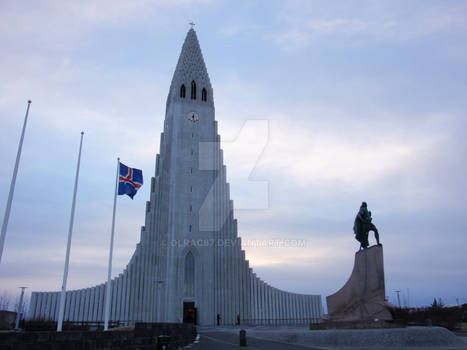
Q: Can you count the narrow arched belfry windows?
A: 3